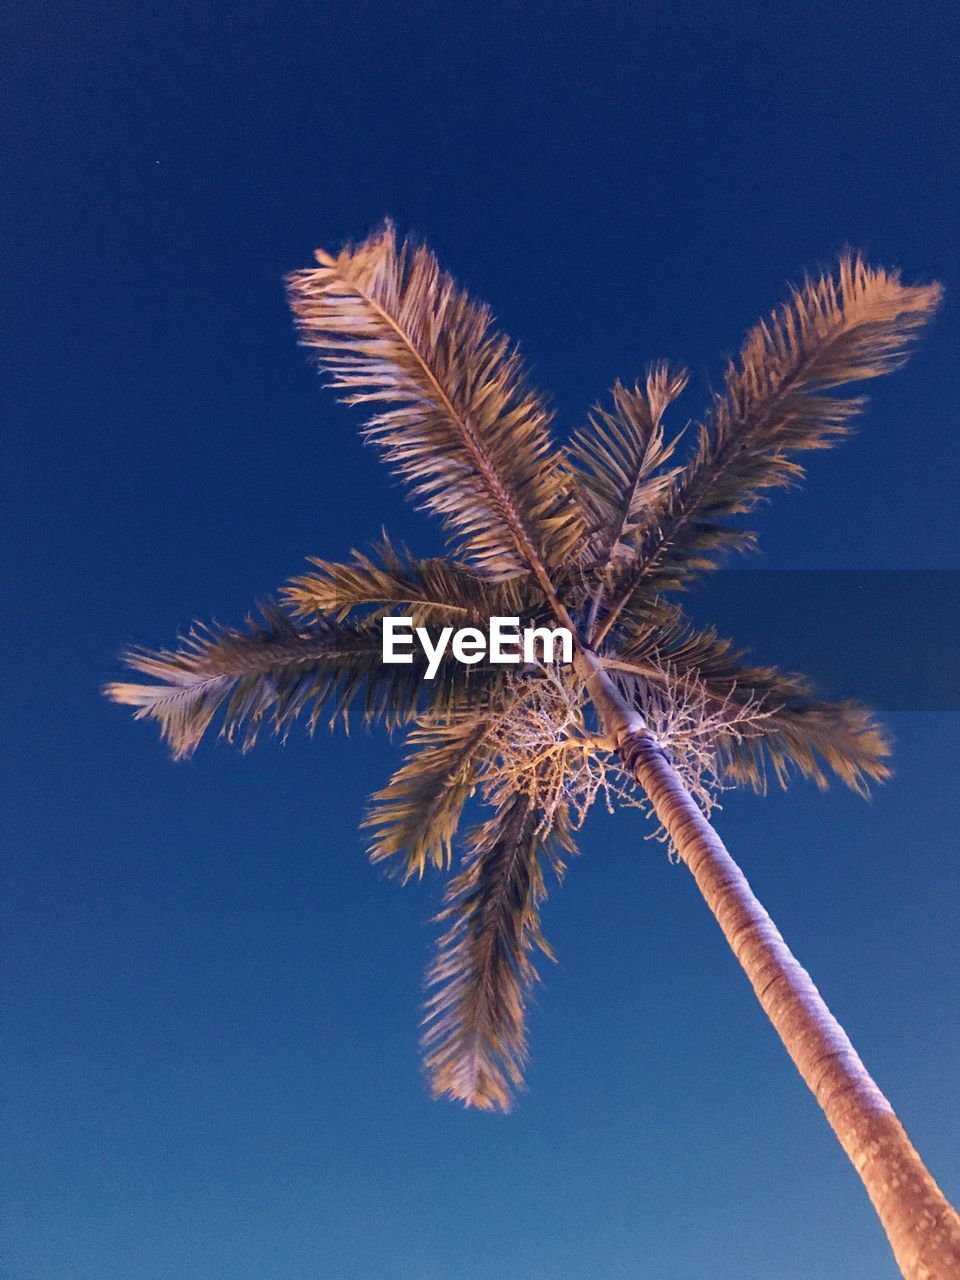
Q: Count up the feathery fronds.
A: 8